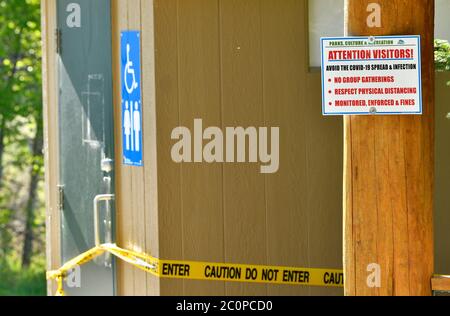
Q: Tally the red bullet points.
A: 3